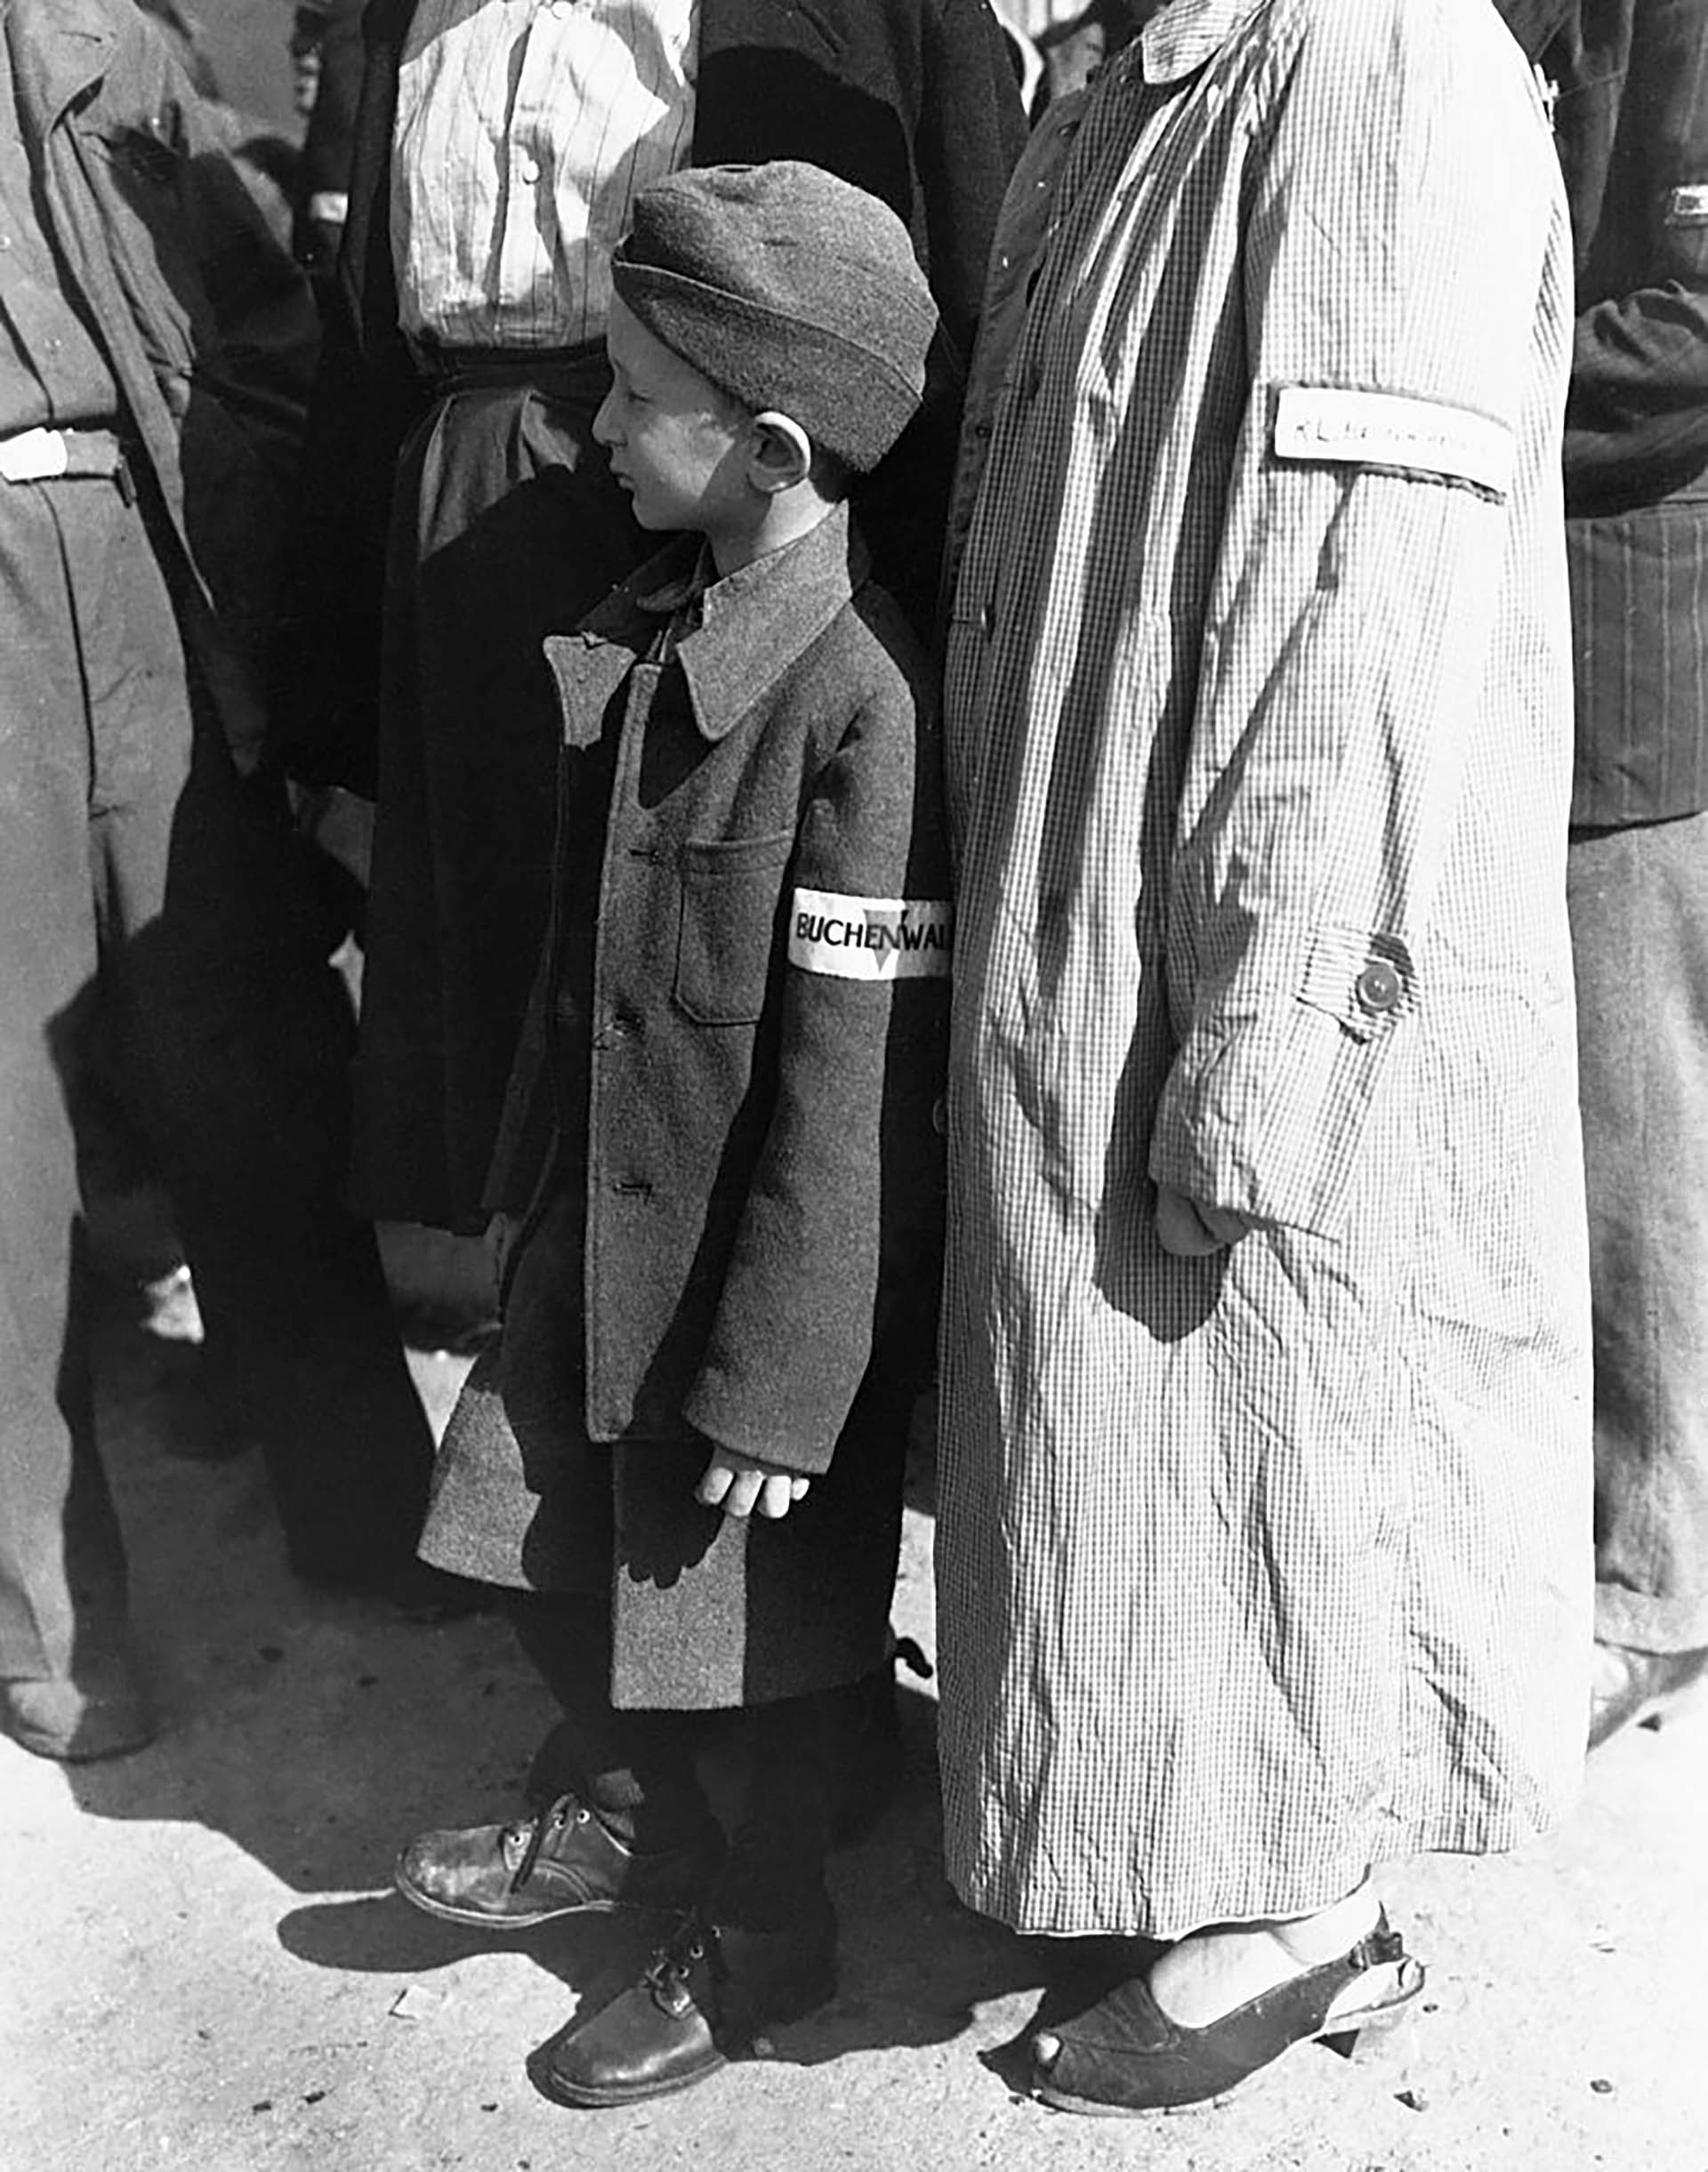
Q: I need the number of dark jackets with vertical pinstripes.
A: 1